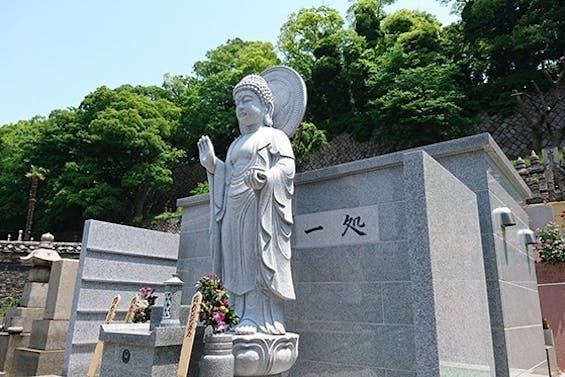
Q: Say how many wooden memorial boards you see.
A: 3